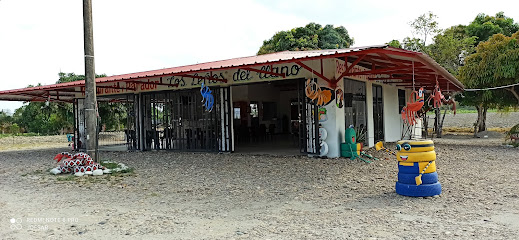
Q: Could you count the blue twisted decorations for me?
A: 1